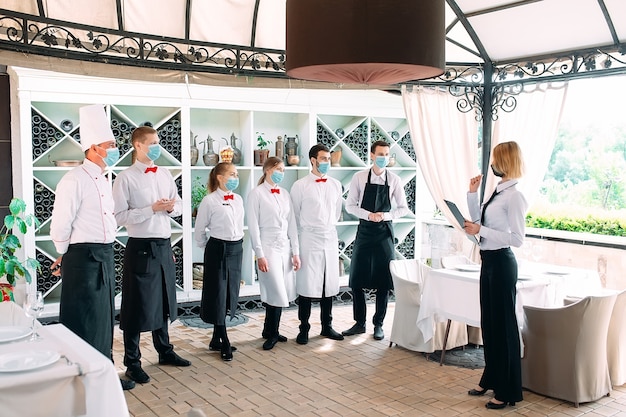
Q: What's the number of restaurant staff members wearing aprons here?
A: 6